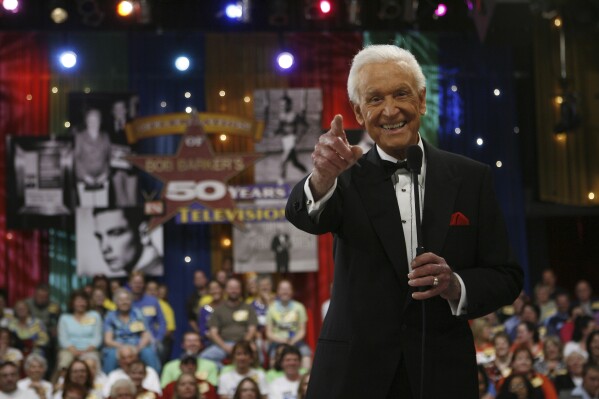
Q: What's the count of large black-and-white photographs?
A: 5